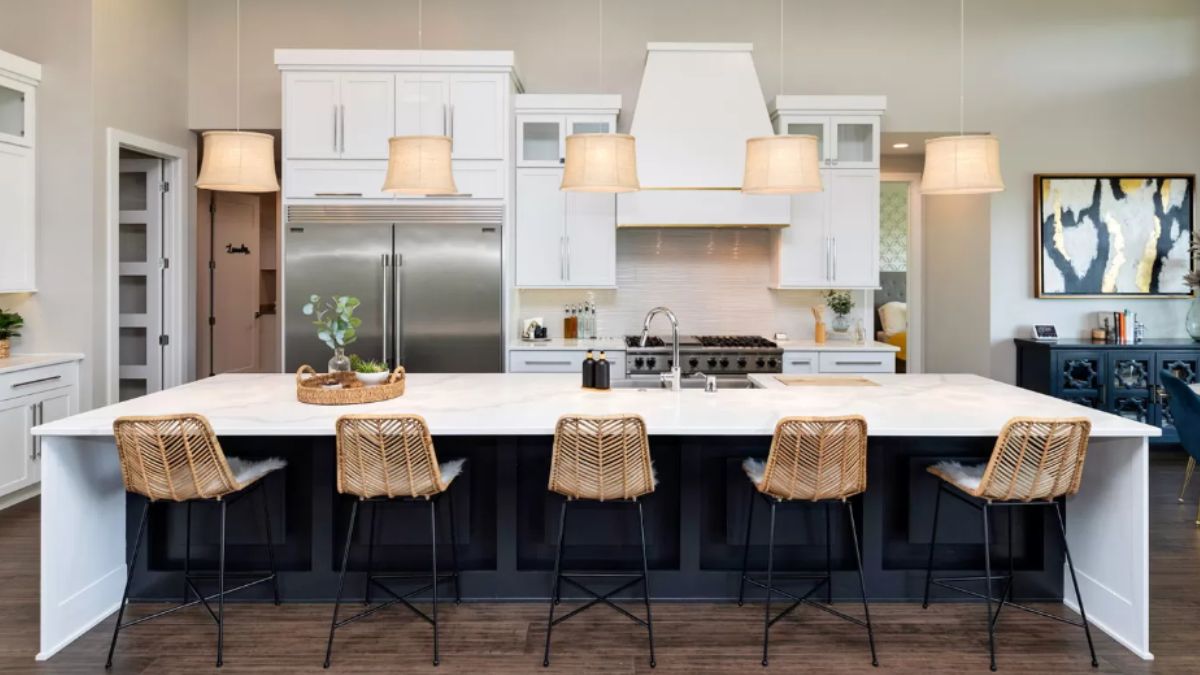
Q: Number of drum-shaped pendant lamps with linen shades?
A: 5